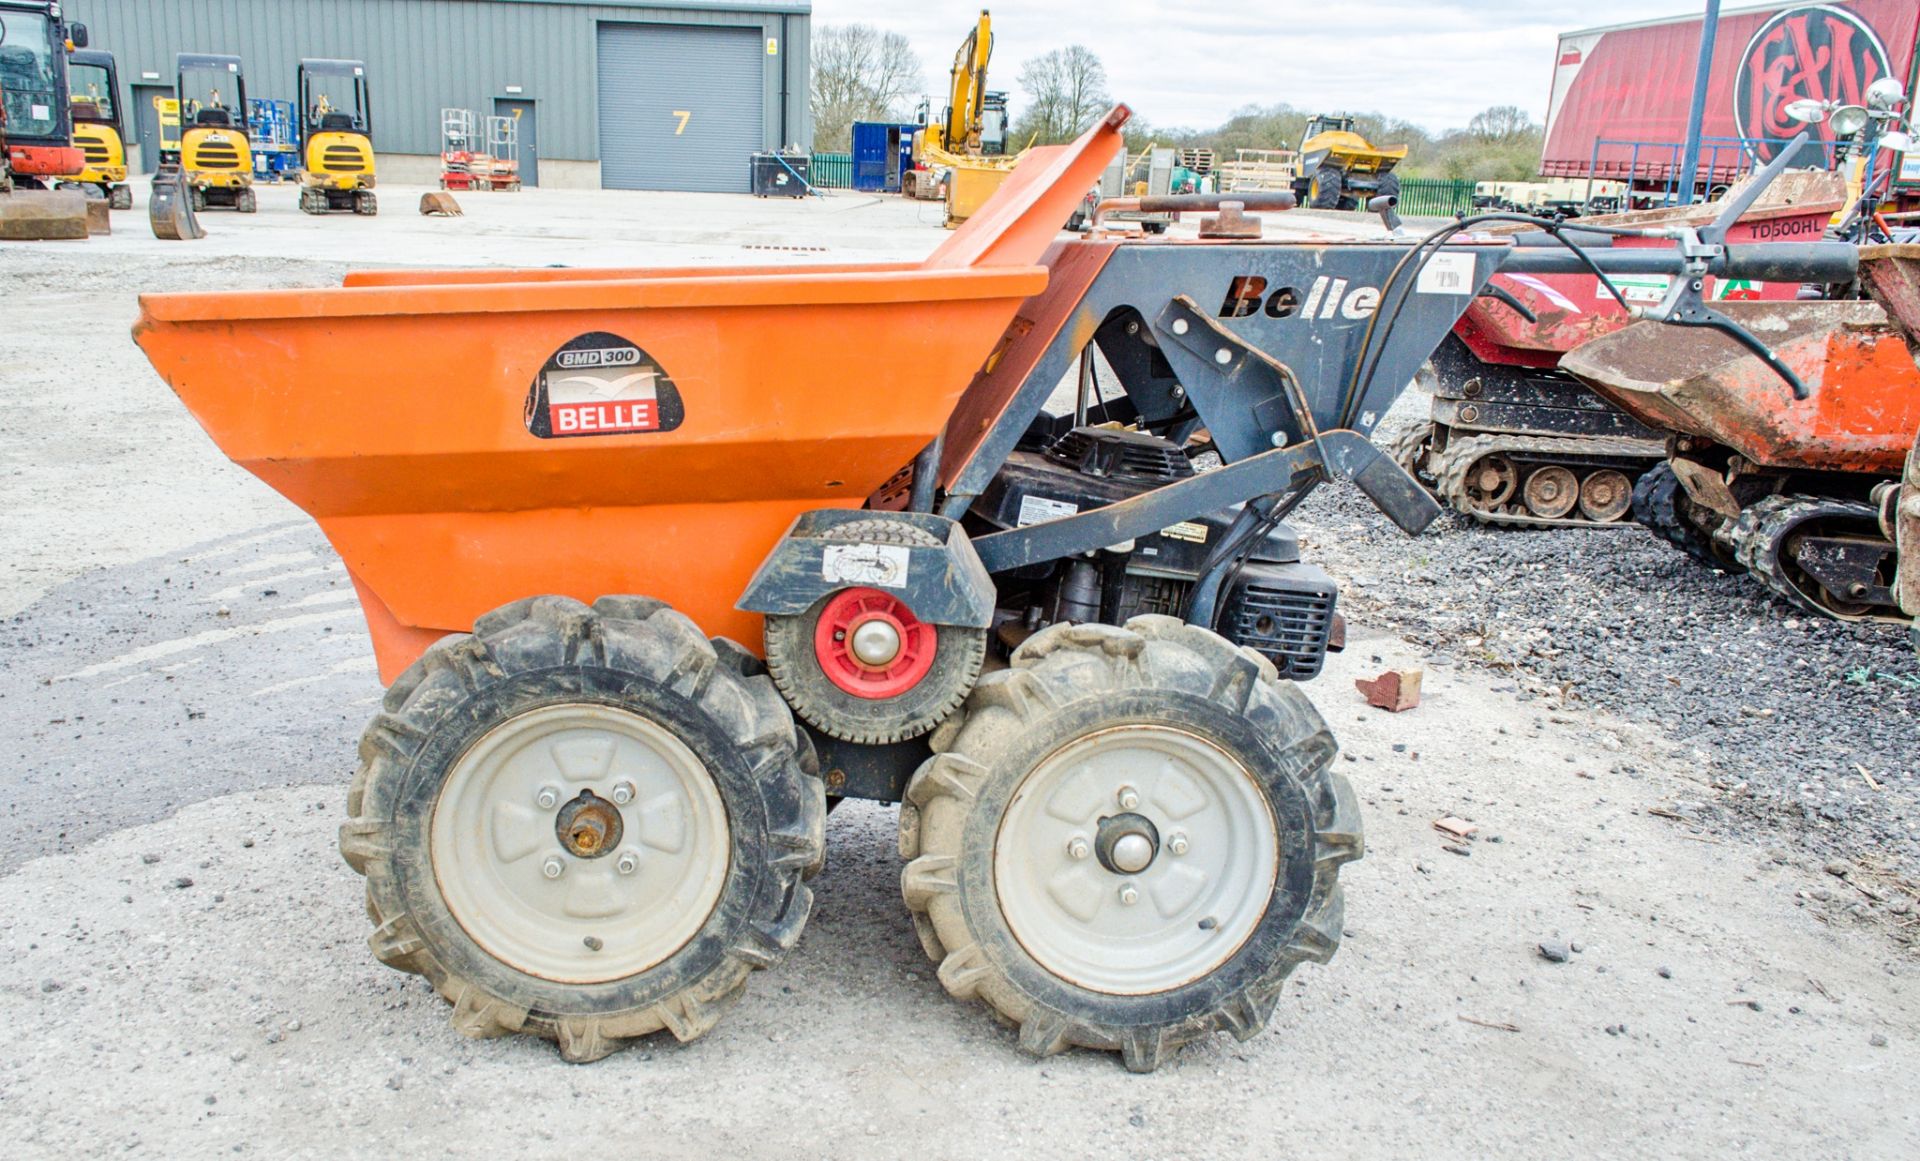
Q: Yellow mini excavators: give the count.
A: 3